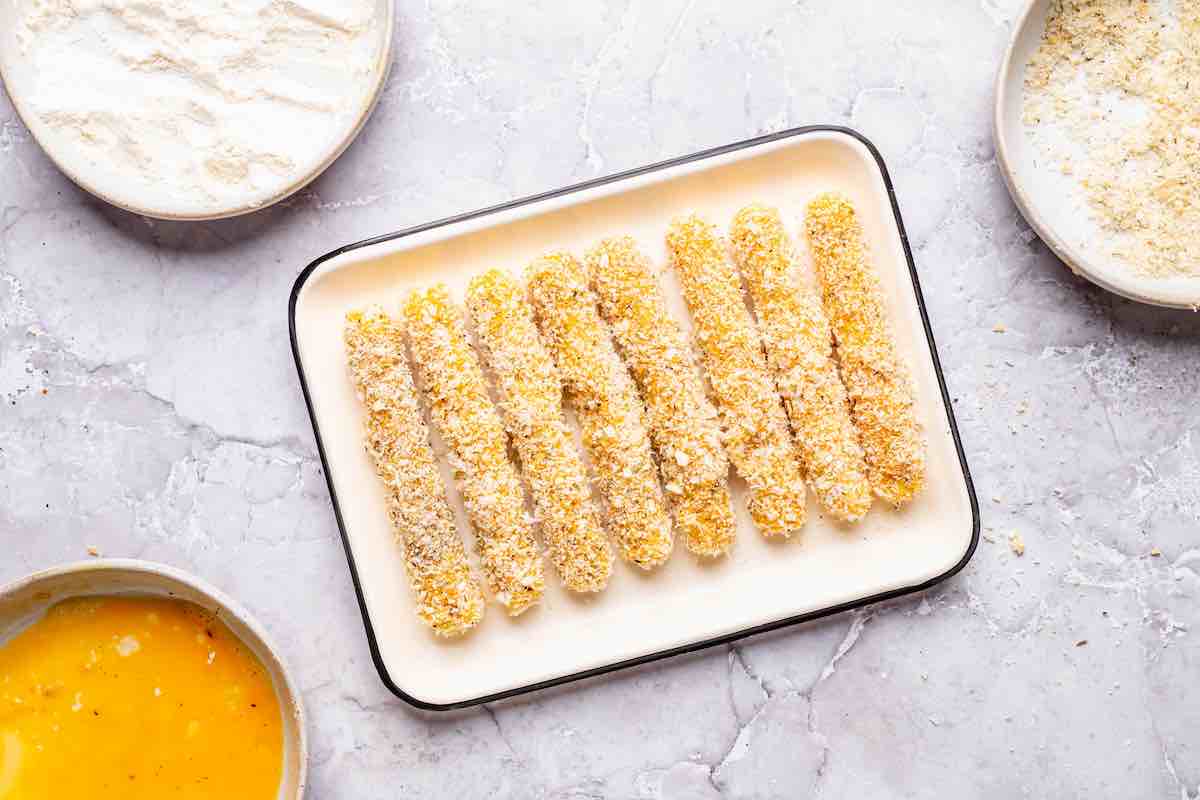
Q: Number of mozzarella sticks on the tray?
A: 8